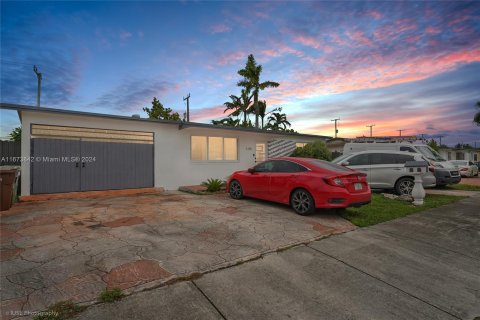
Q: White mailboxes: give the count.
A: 1